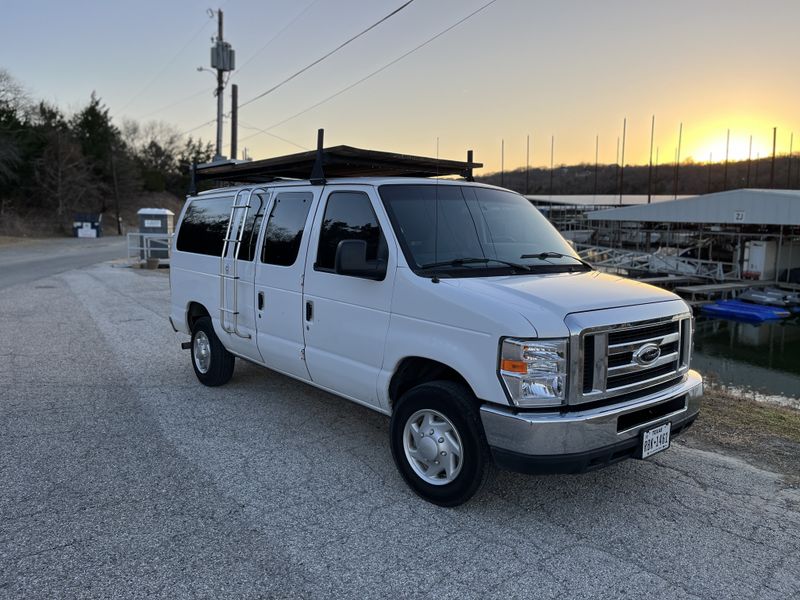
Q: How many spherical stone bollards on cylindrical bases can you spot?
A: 0